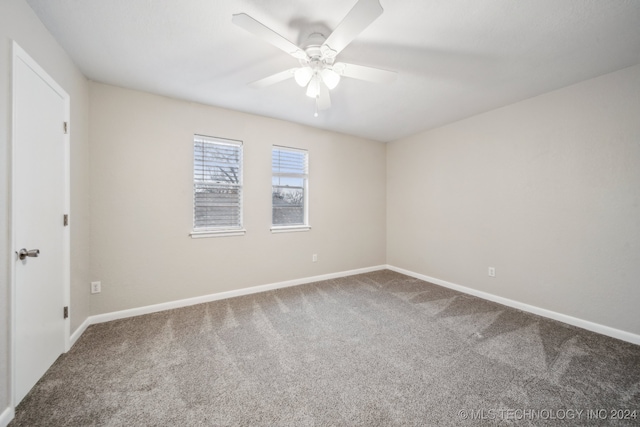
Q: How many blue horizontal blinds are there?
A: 0